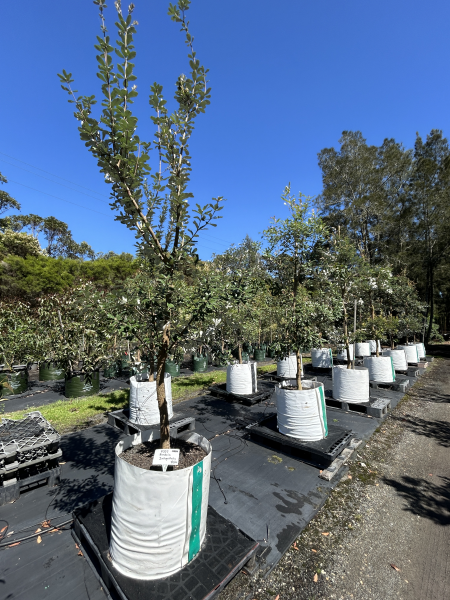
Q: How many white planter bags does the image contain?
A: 14